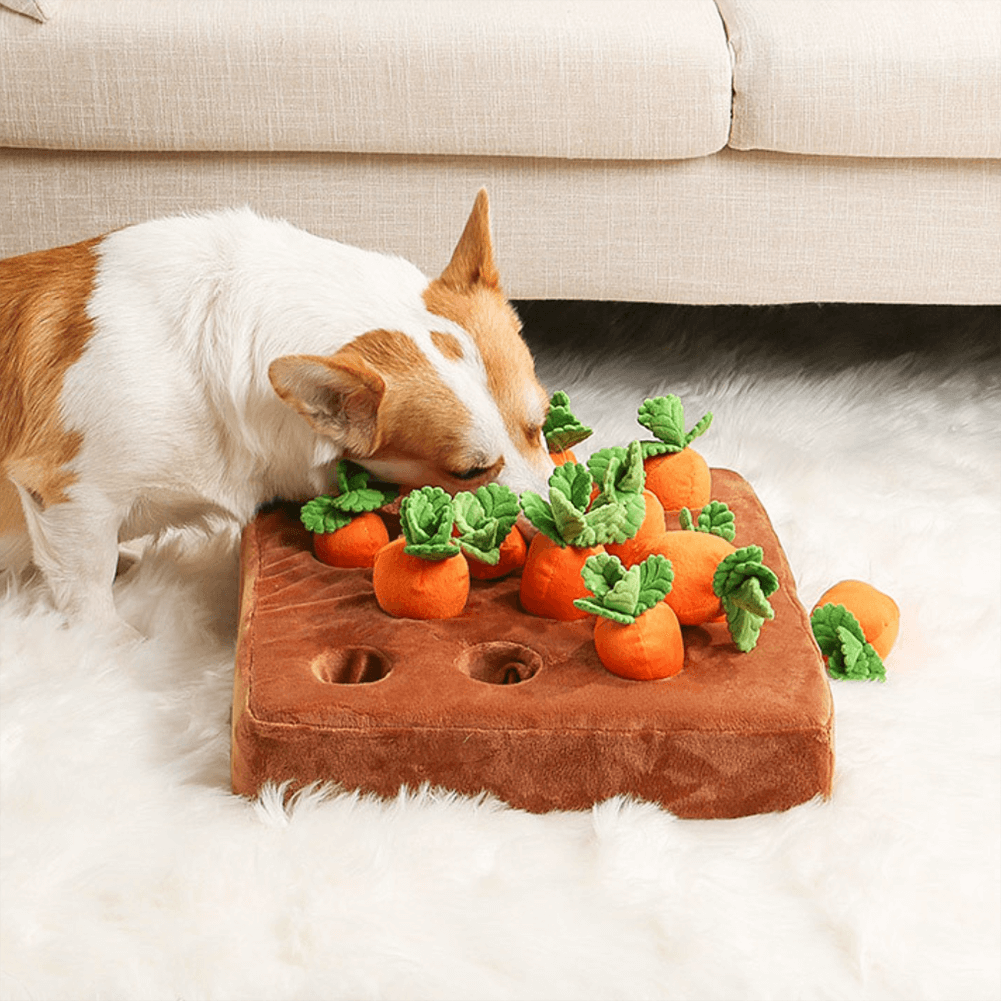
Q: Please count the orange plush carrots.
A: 11